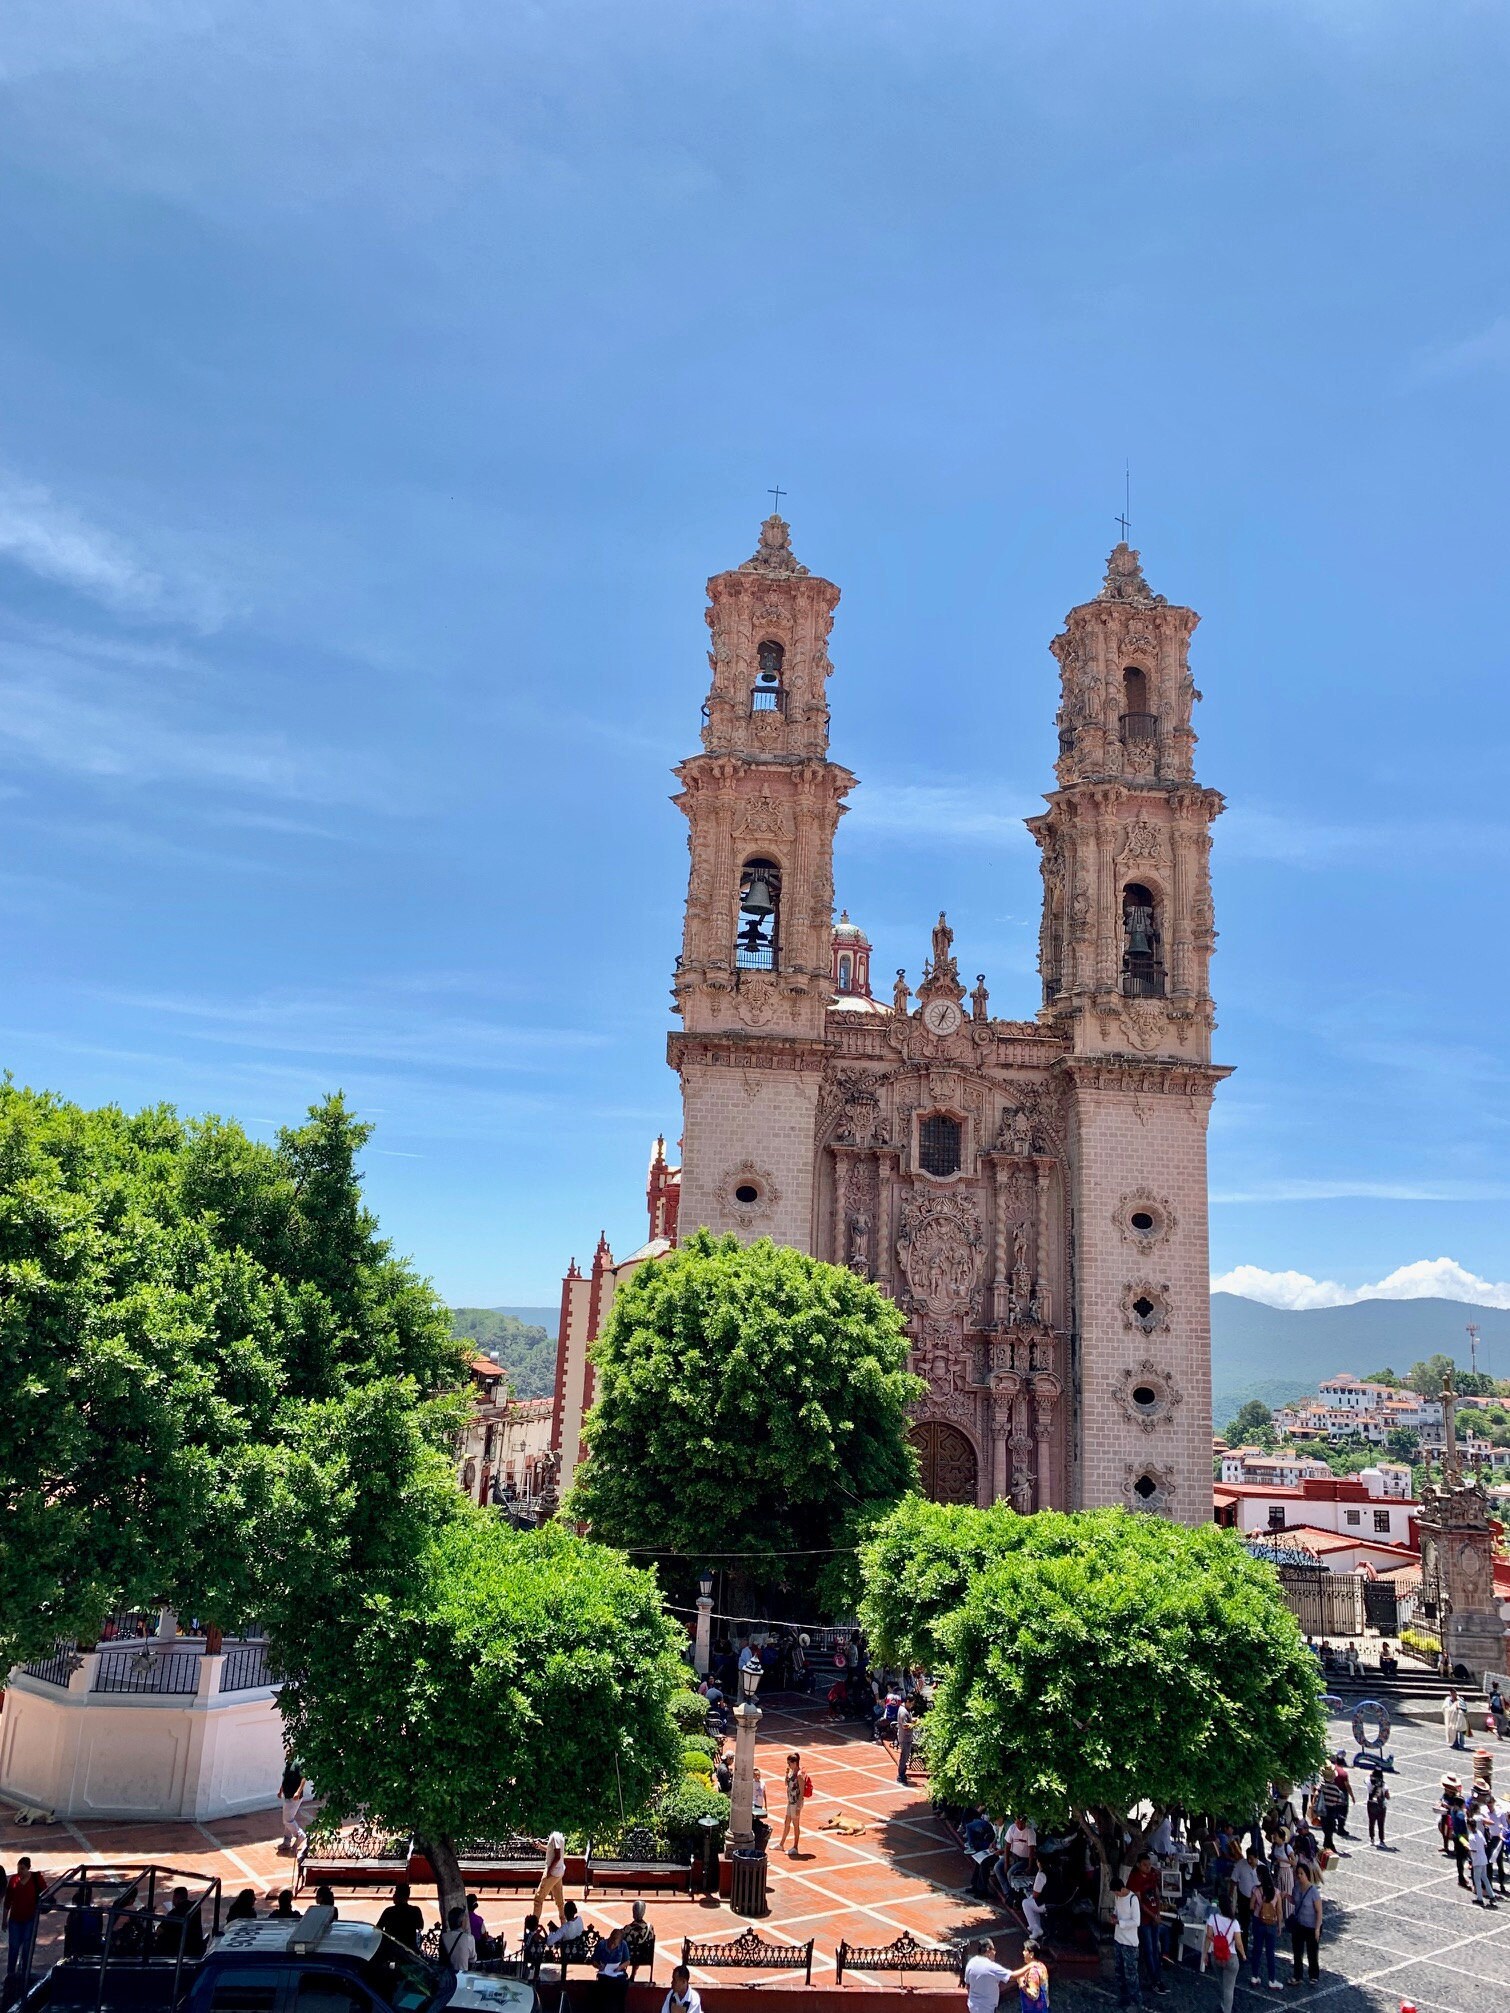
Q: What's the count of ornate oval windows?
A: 3